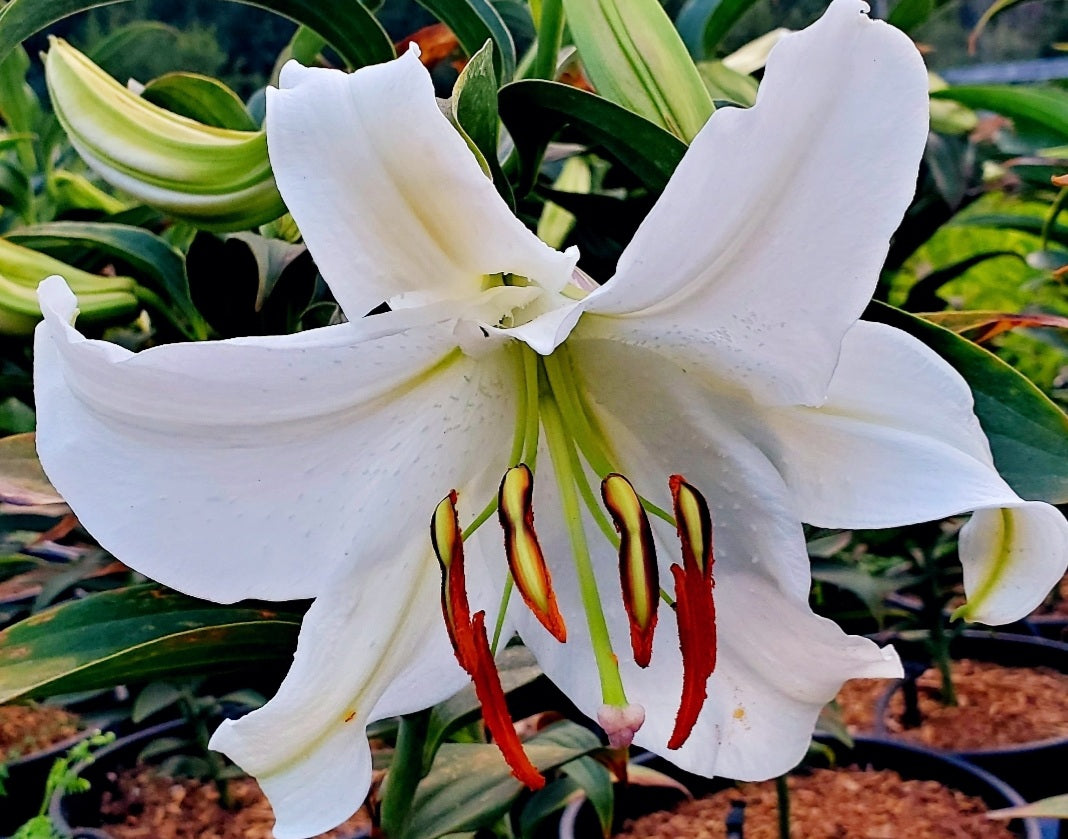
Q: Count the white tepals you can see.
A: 6